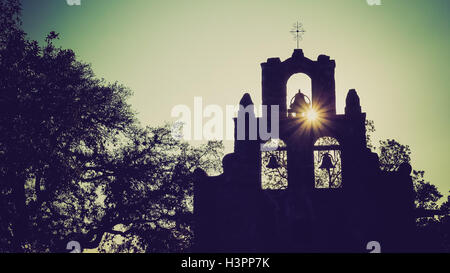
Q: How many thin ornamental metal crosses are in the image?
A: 1